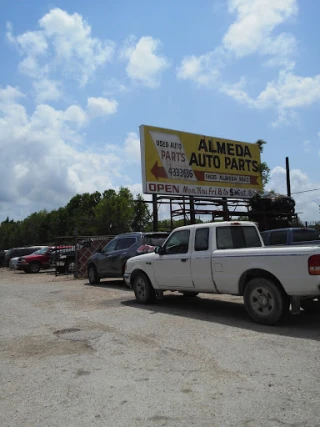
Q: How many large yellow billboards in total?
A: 1